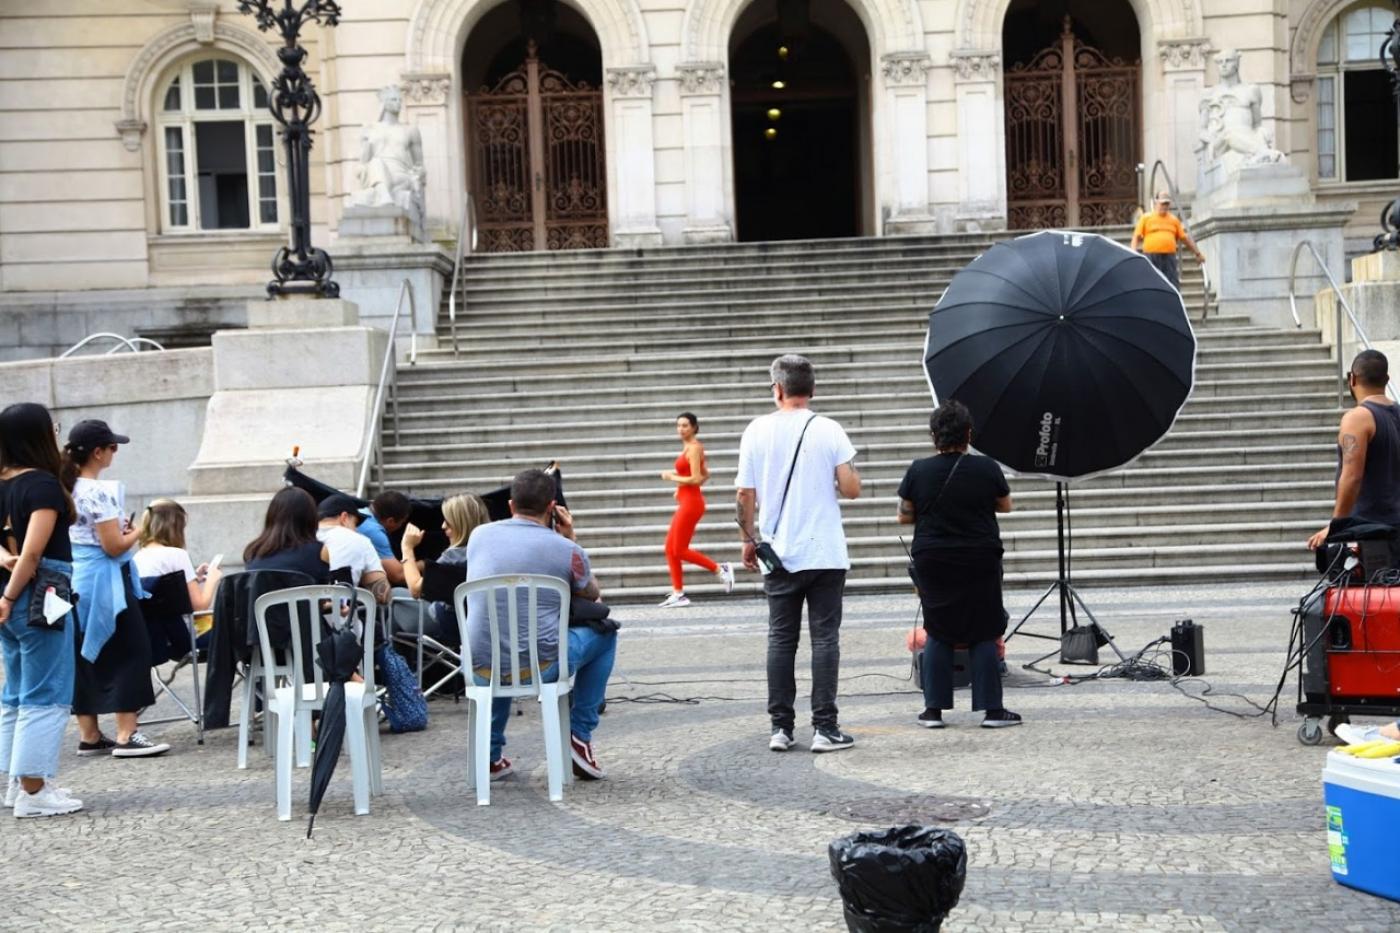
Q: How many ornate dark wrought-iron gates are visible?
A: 2